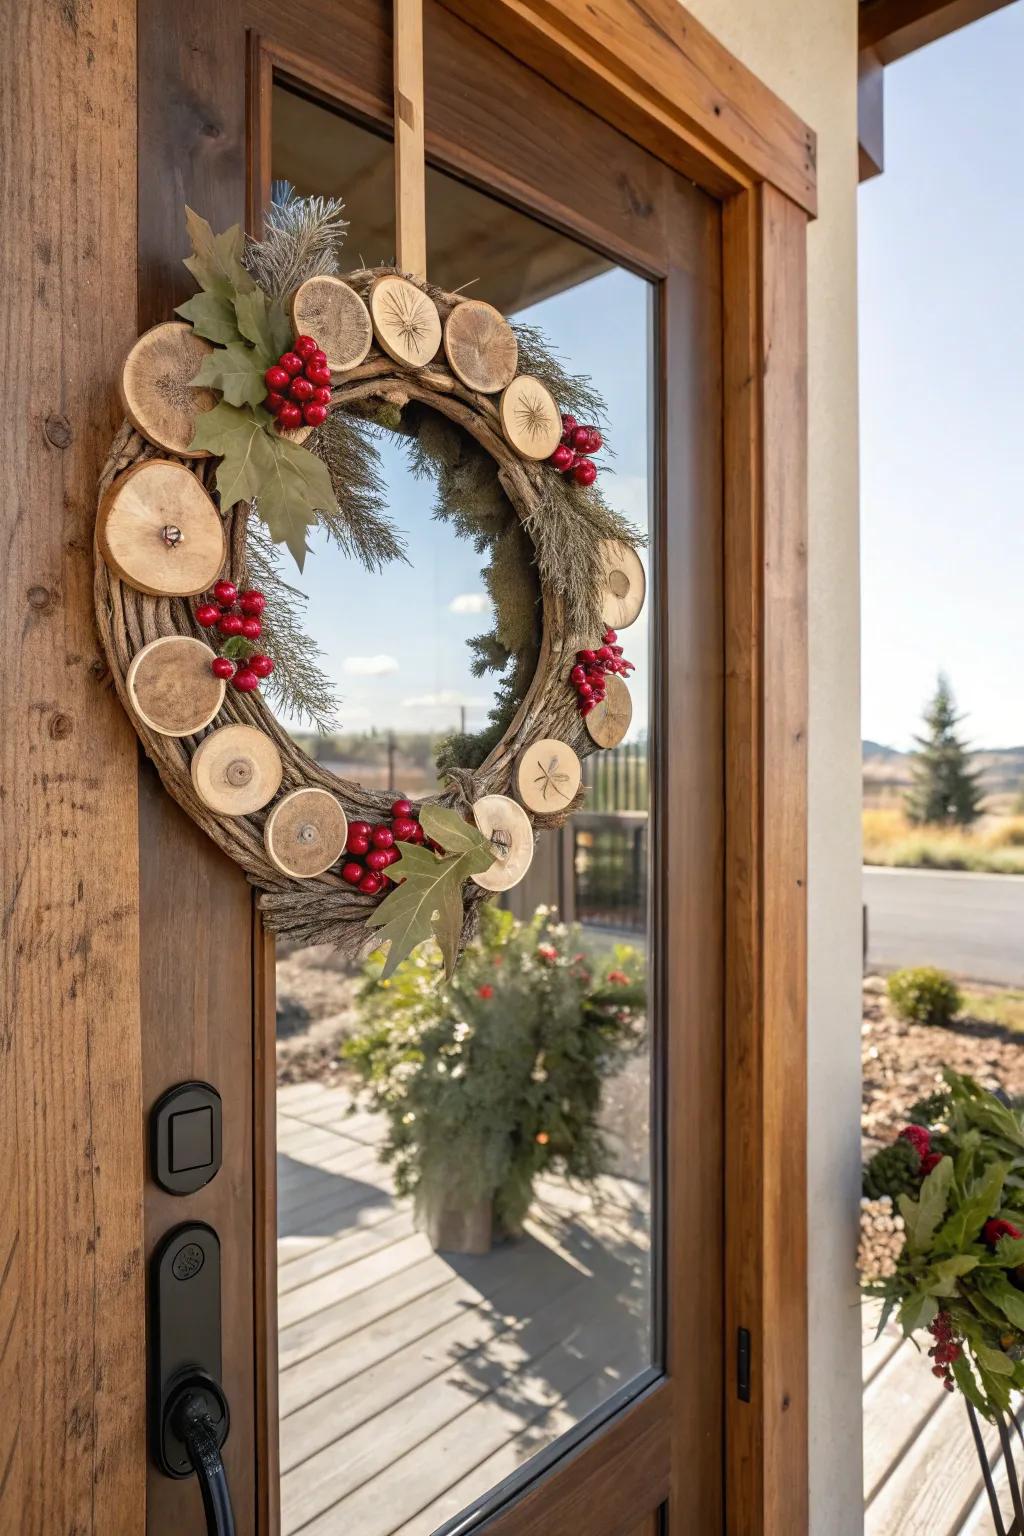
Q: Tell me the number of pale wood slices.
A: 13